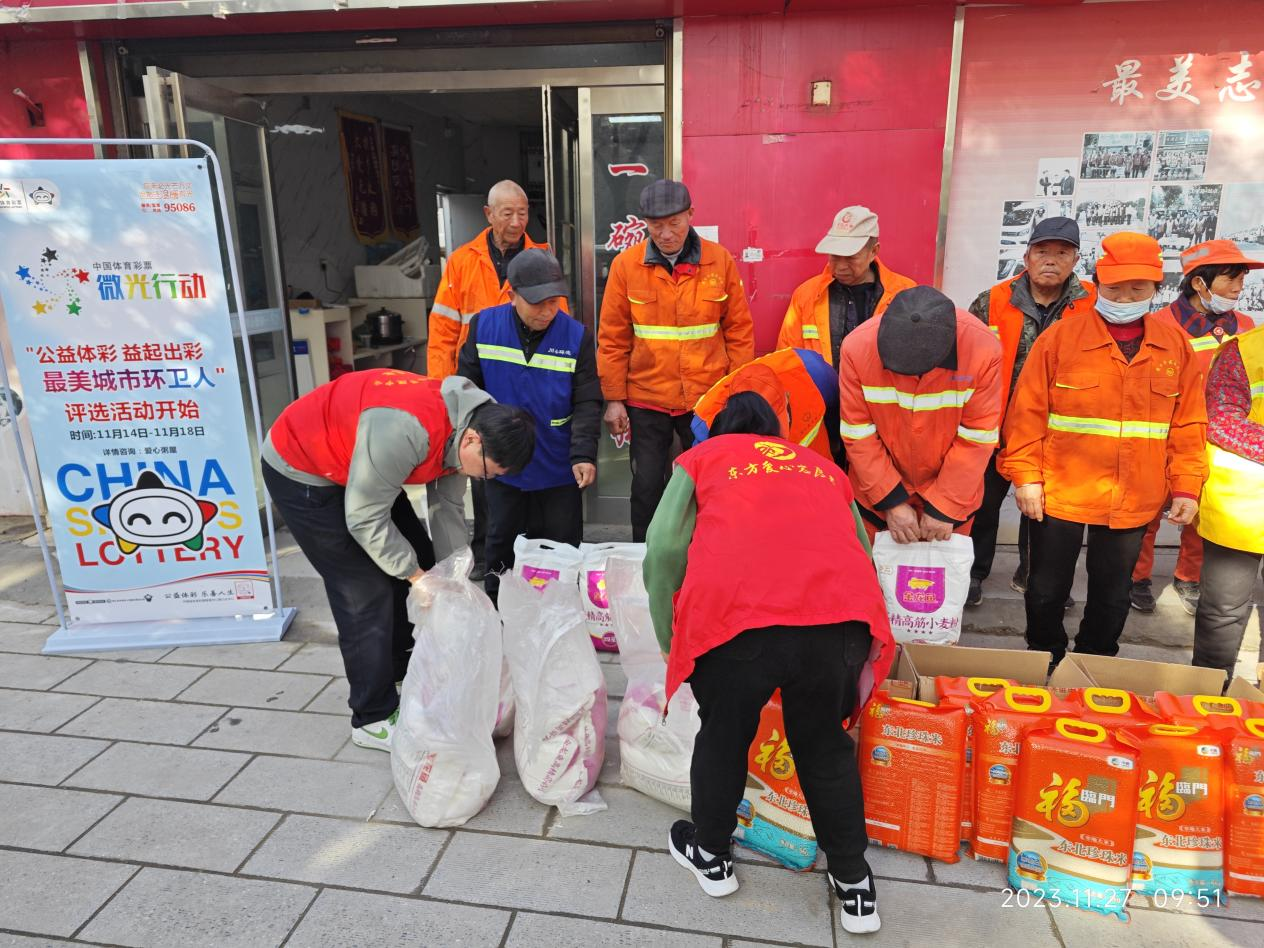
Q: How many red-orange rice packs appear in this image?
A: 9